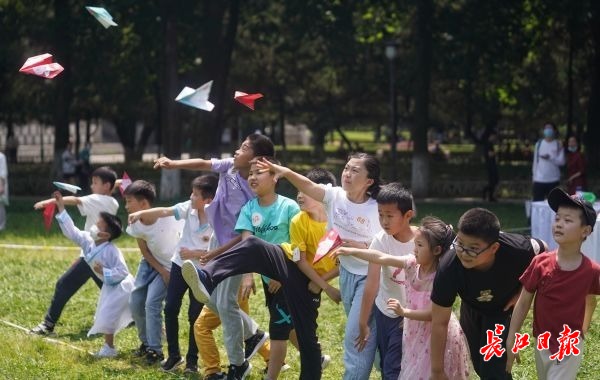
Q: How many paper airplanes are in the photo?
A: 8